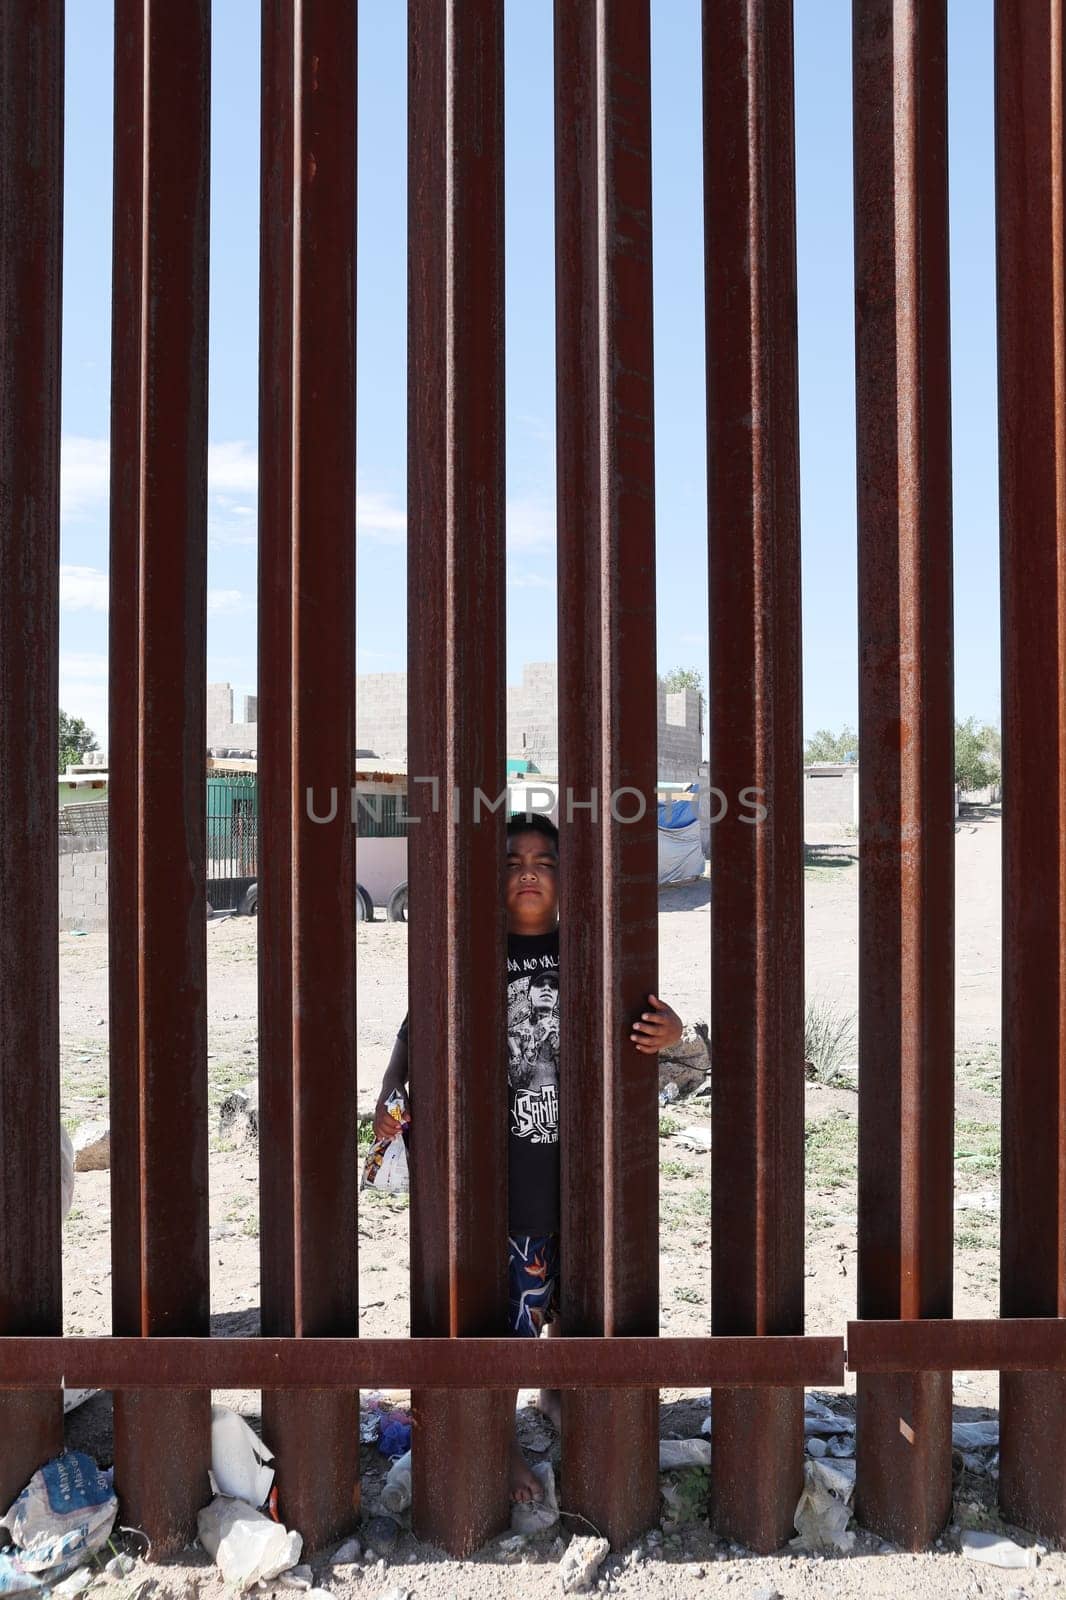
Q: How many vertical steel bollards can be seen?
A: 8